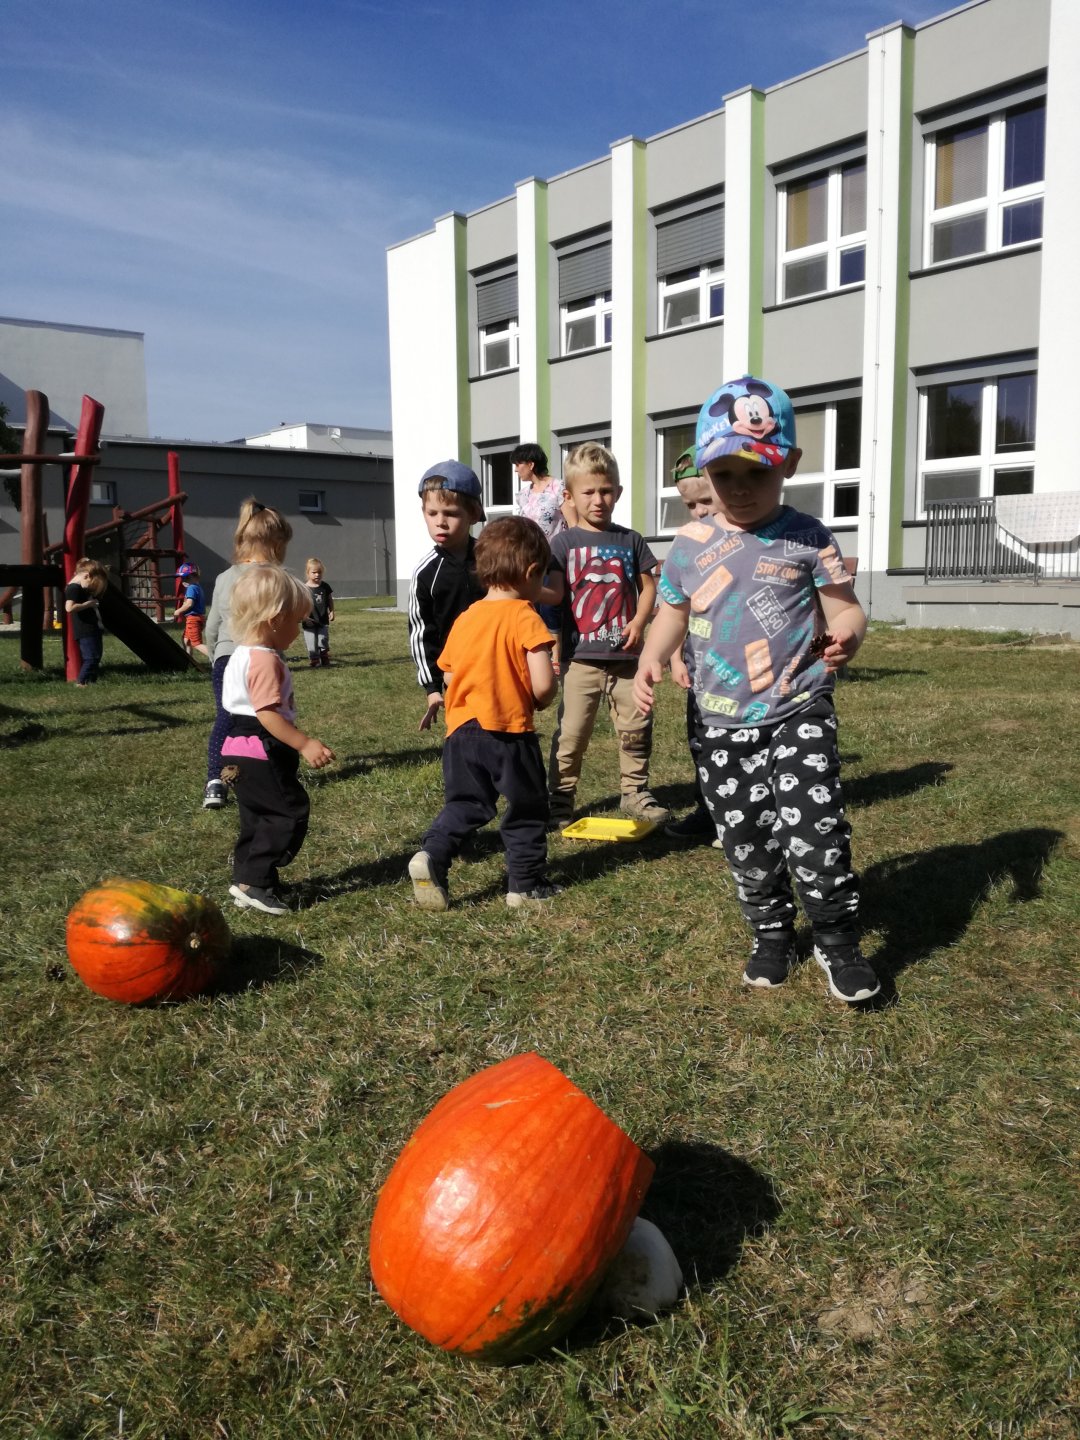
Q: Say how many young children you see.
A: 10